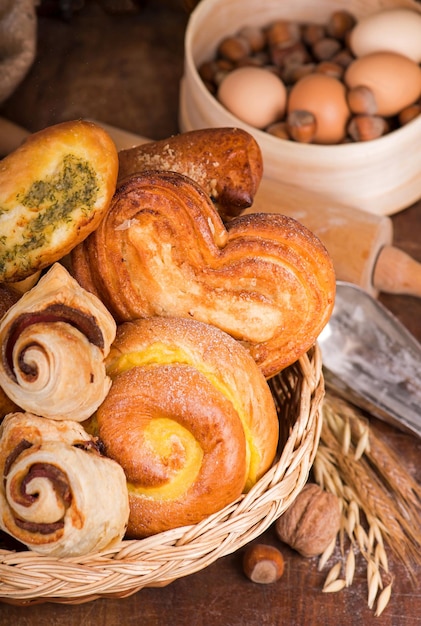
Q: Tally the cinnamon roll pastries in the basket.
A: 2